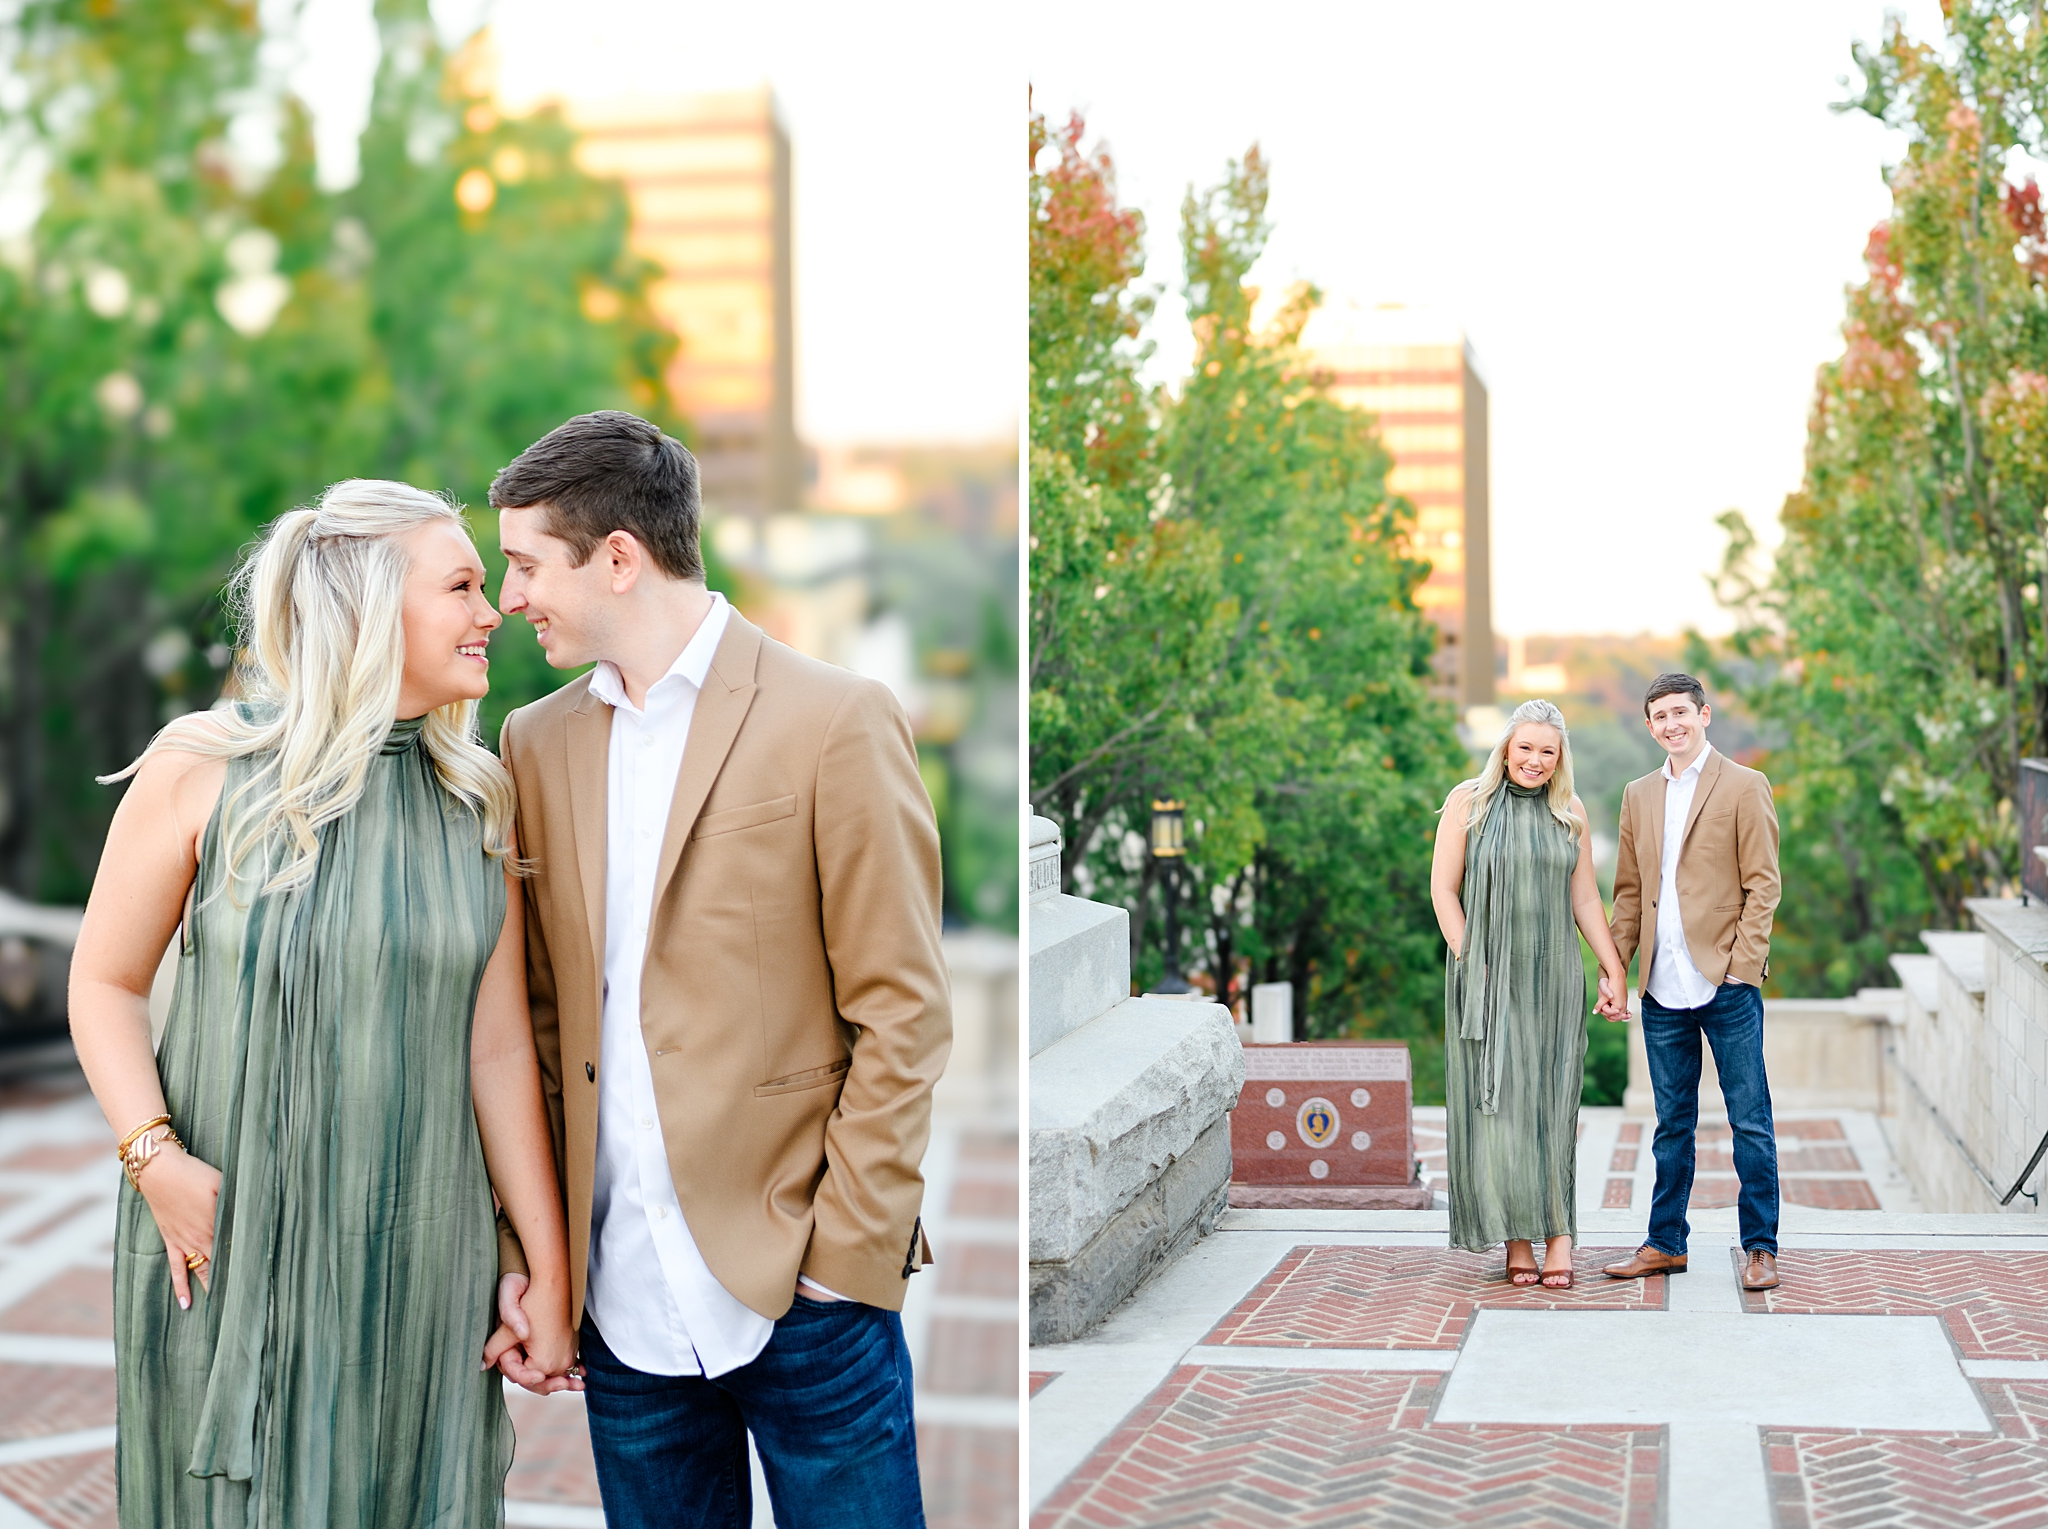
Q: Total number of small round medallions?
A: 5